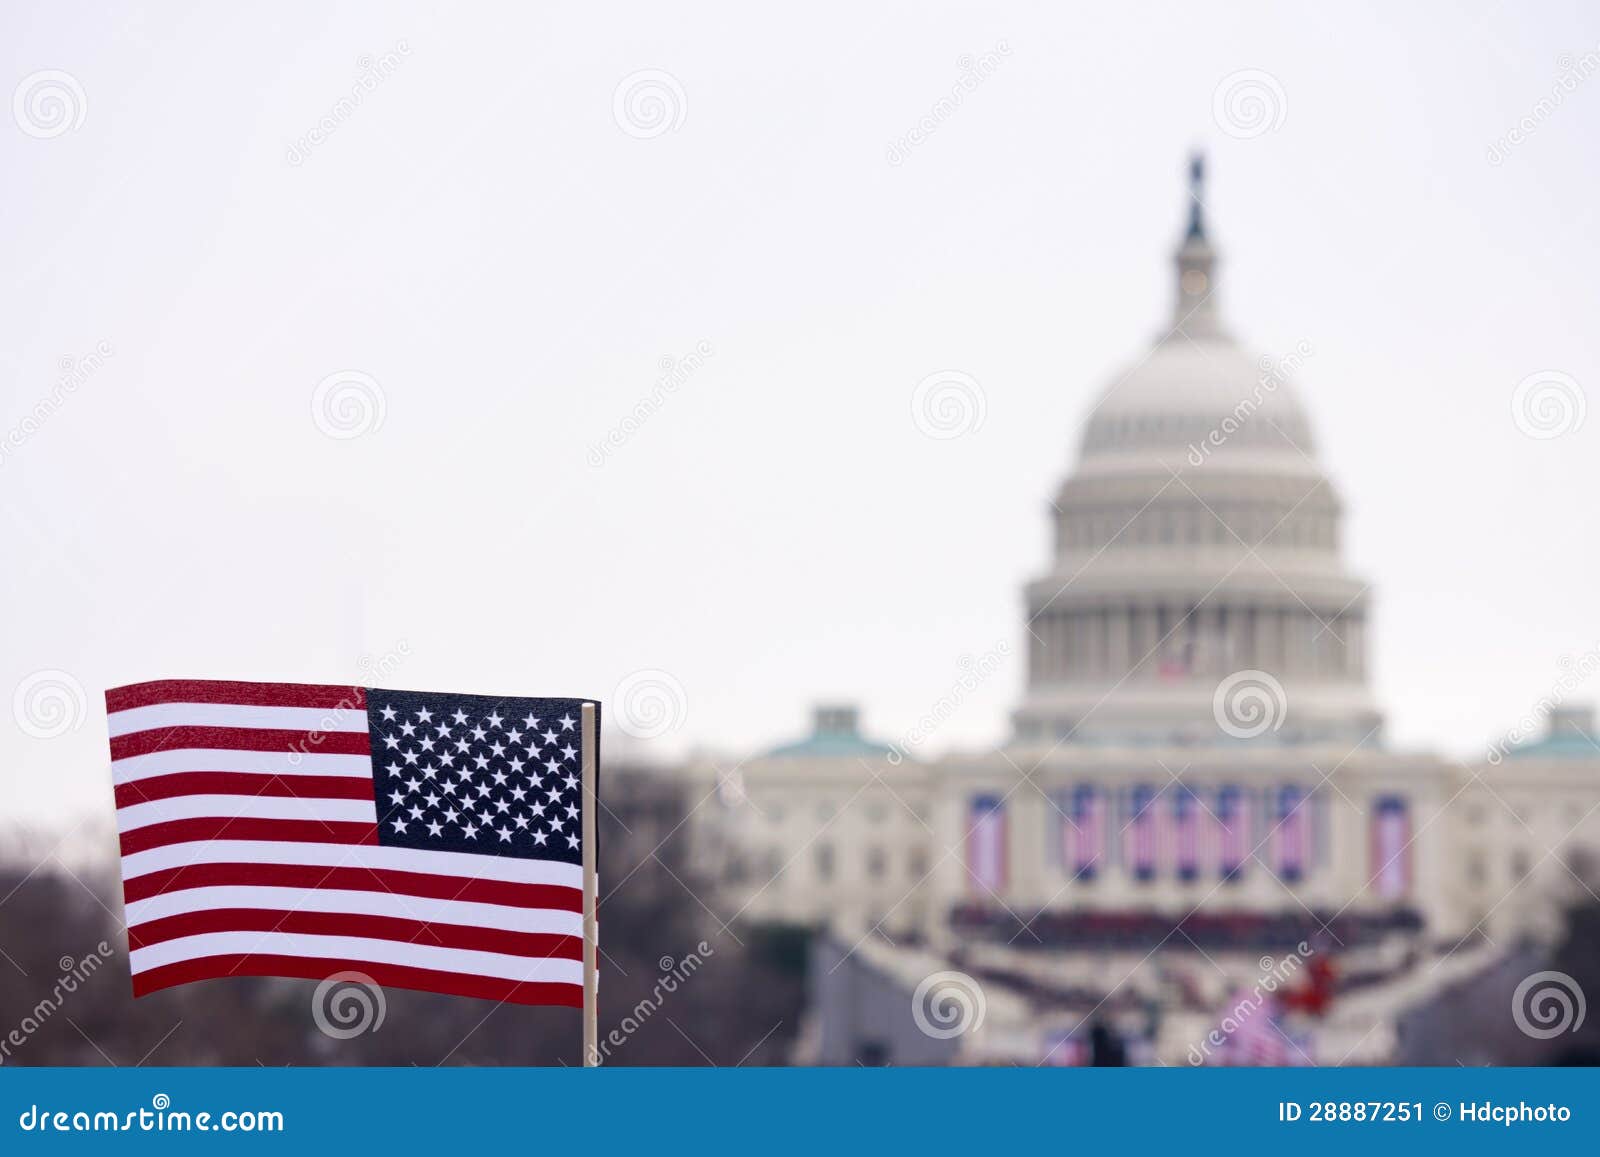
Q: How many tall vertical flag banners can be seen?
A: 7